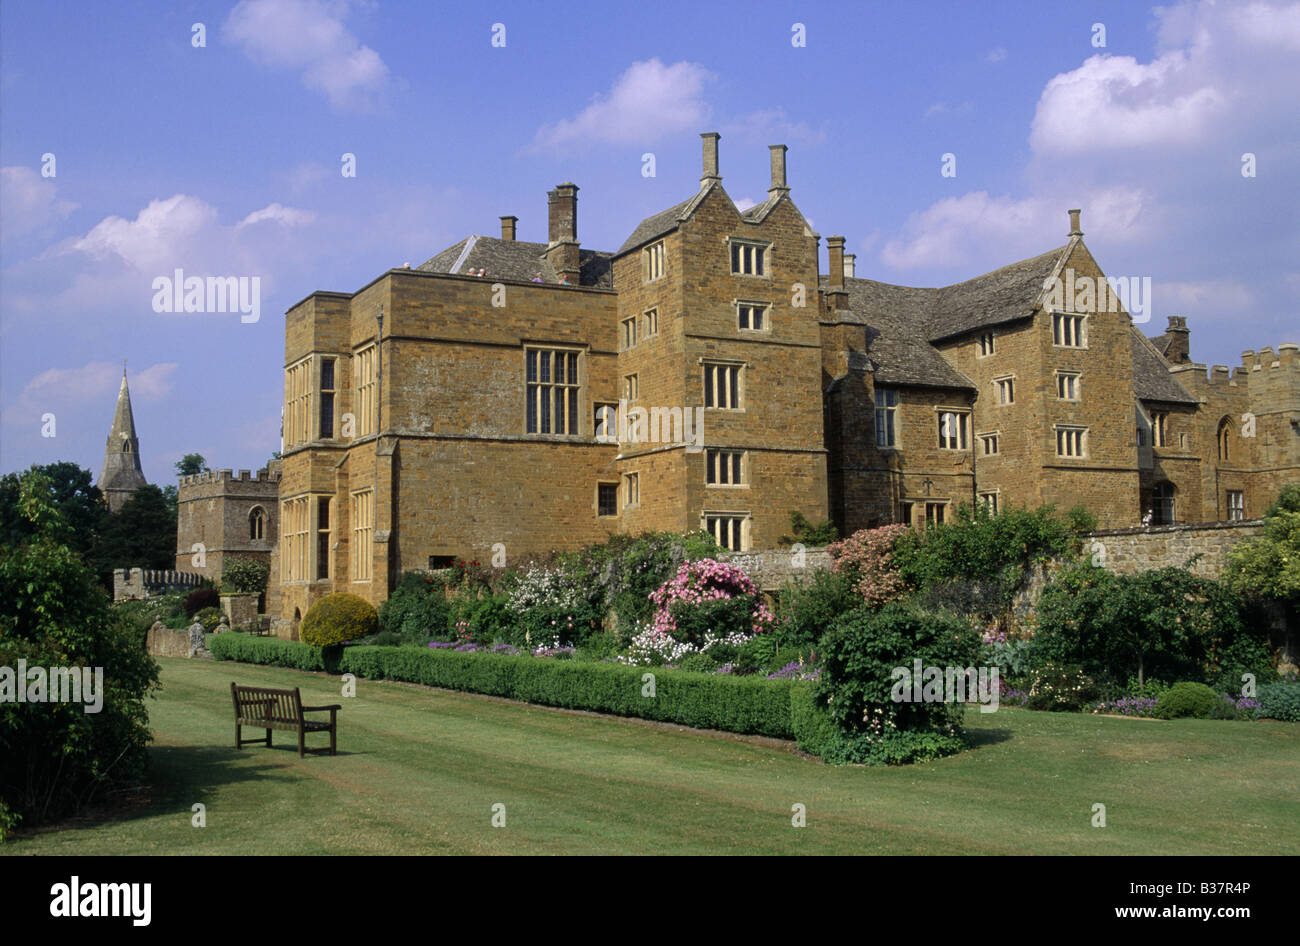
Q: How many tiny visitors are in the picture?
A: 5